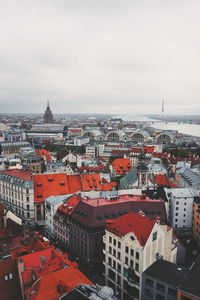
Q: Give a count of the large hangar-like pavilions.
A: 4